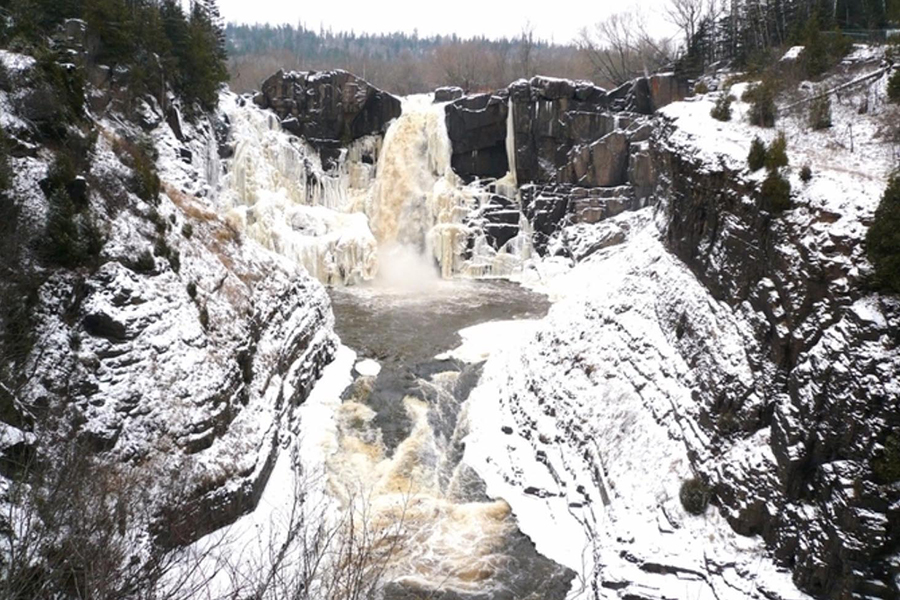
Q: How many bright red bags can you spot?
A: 0